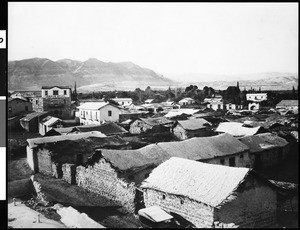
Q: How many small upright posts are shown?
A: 2